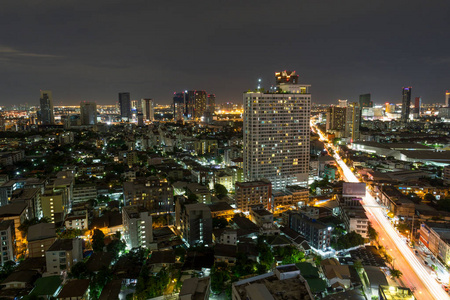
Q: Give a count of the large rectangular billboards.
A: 1